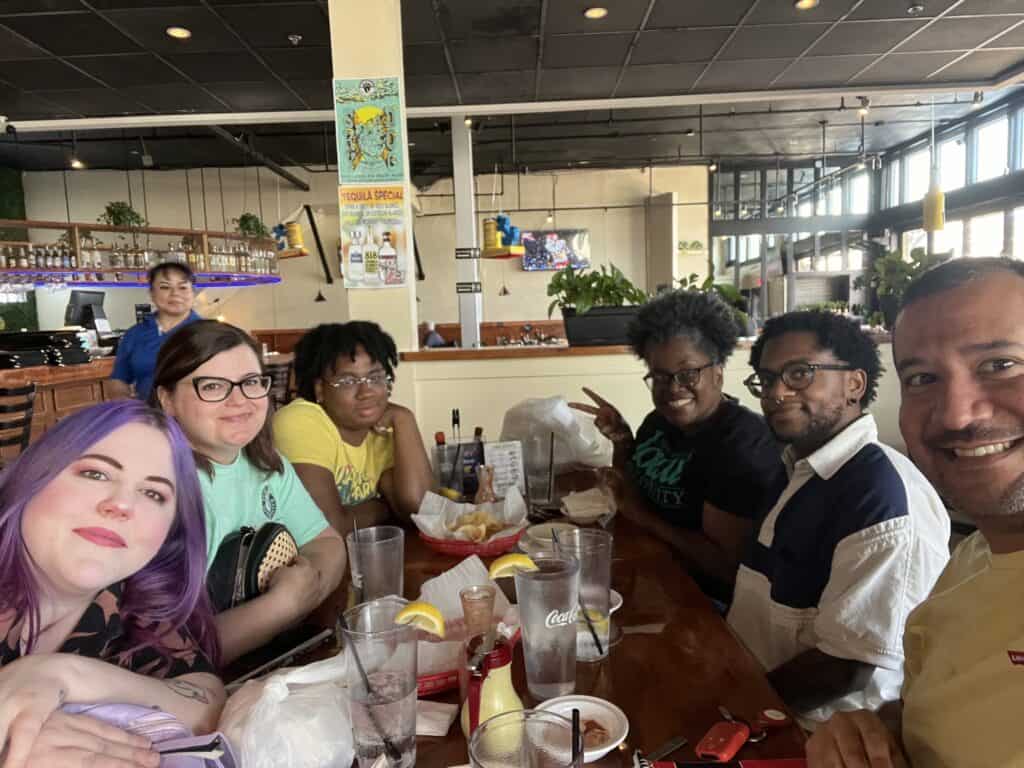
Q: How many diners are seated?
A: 6